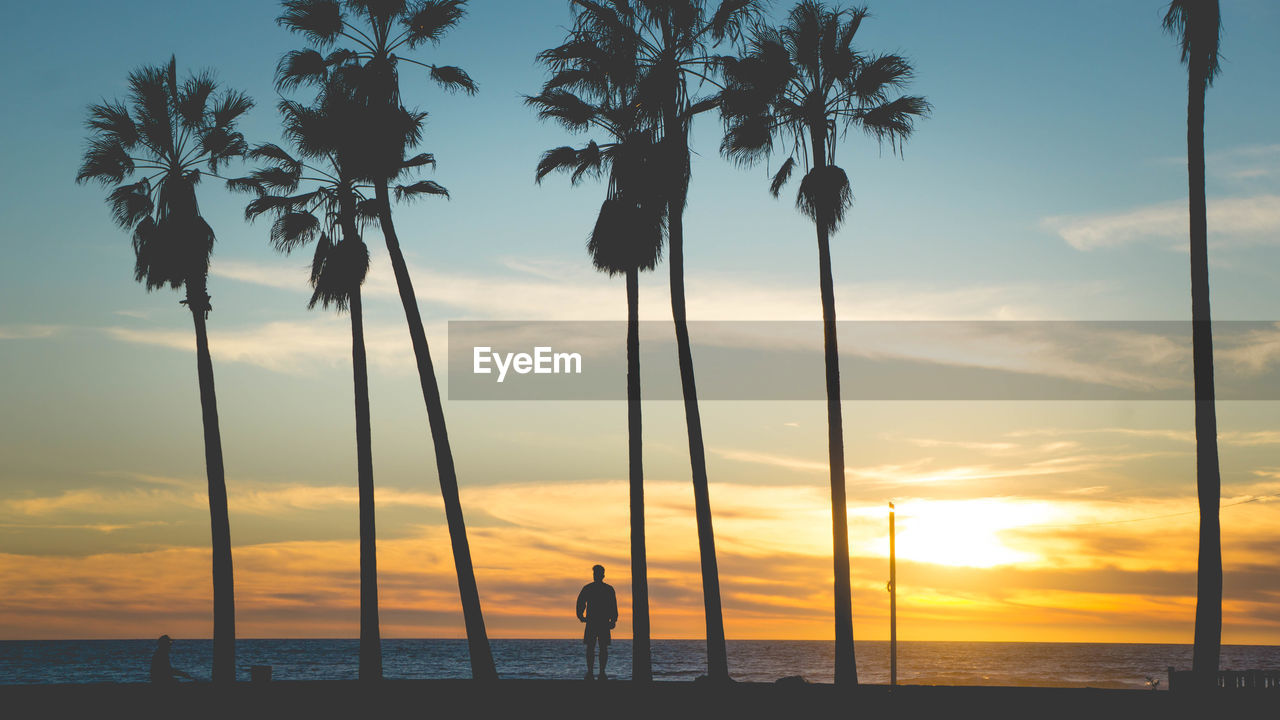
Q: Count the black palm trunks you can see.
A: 7